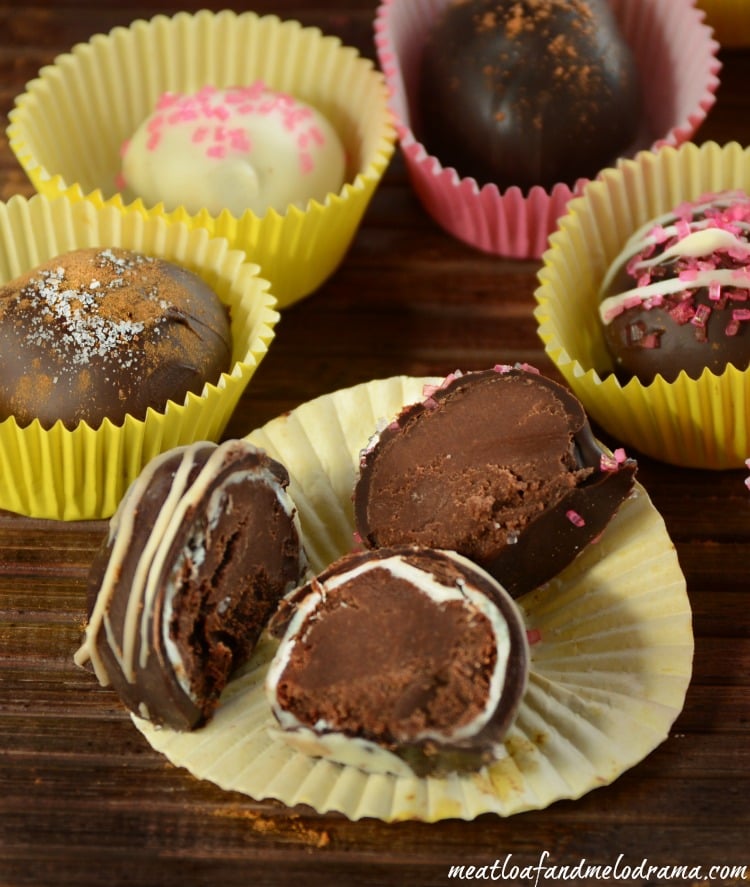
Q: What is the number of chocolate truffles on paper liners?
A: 7